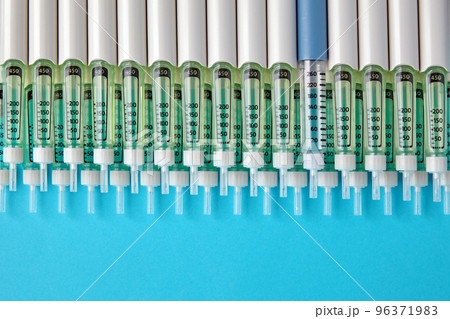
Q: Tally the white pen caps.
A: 14